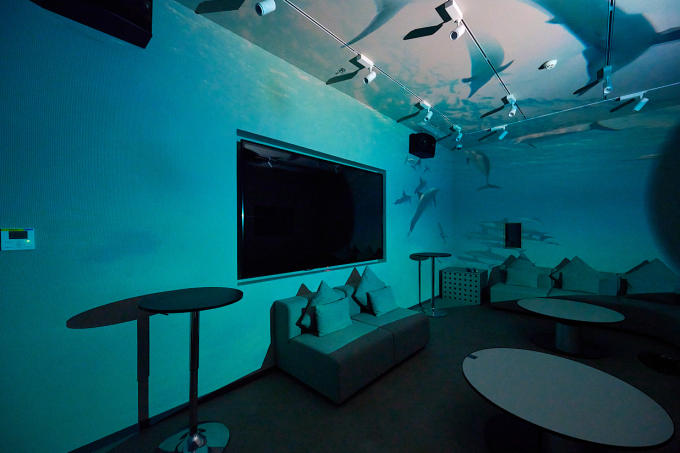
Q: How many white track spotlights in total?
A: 9